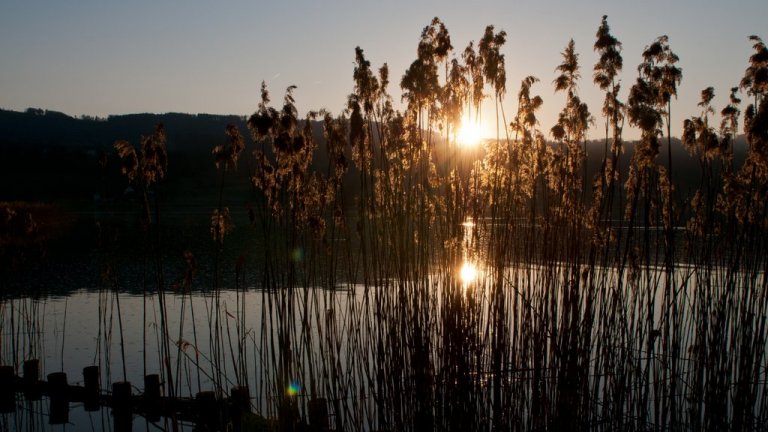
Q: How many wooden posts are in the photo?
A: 9